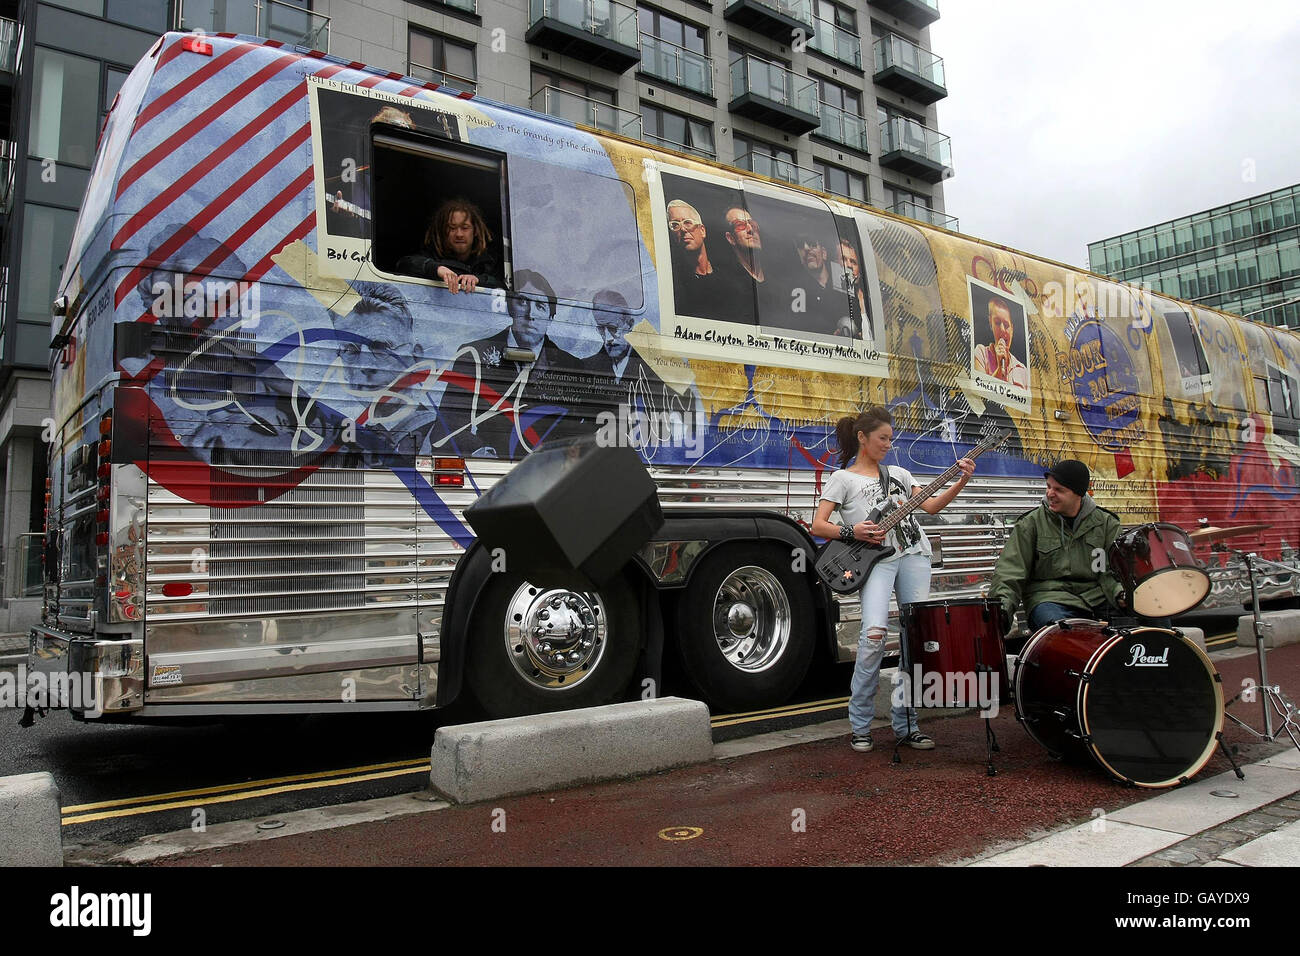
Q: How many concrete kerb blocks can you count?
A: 5